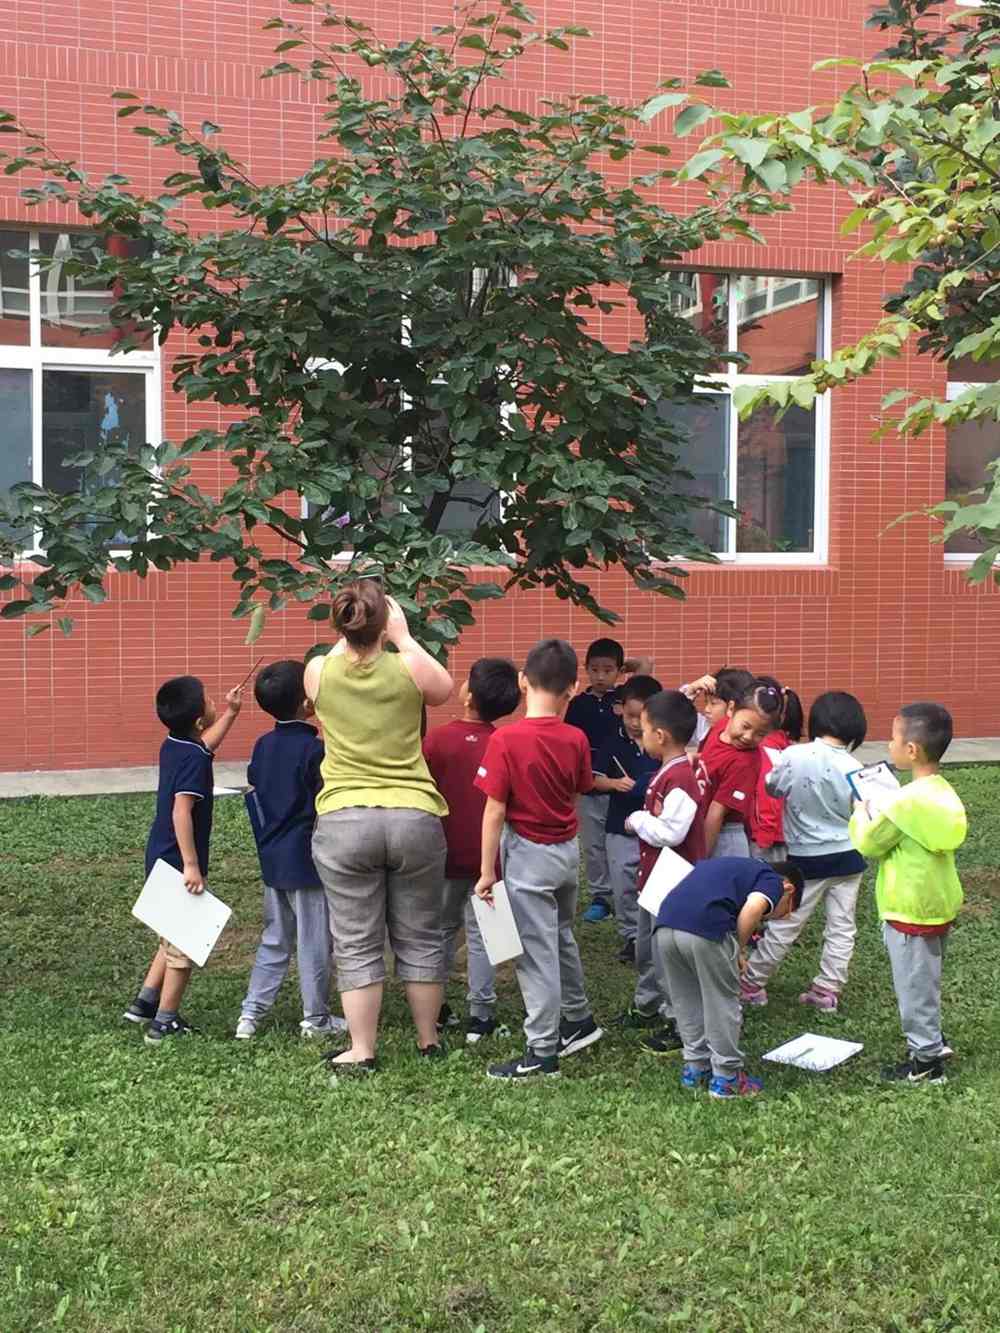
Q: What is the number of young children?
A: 13